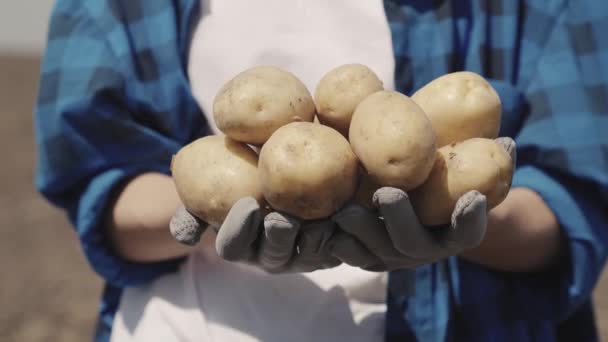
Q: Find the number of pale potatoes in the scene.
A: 7